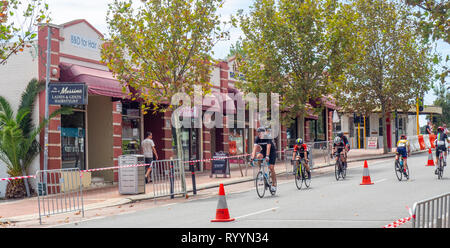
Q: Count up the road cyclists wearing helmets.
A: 6